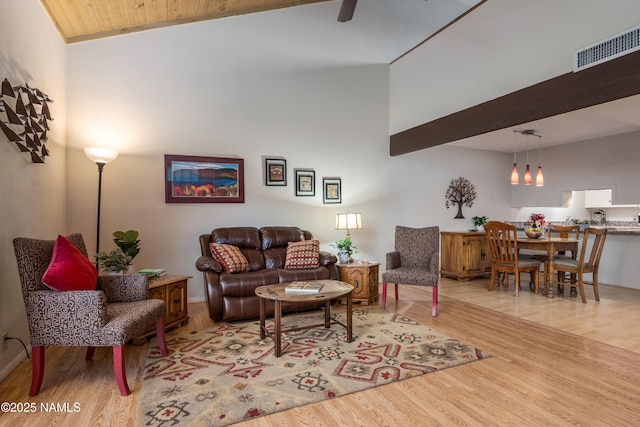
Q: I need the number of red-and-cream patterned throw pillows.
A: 2